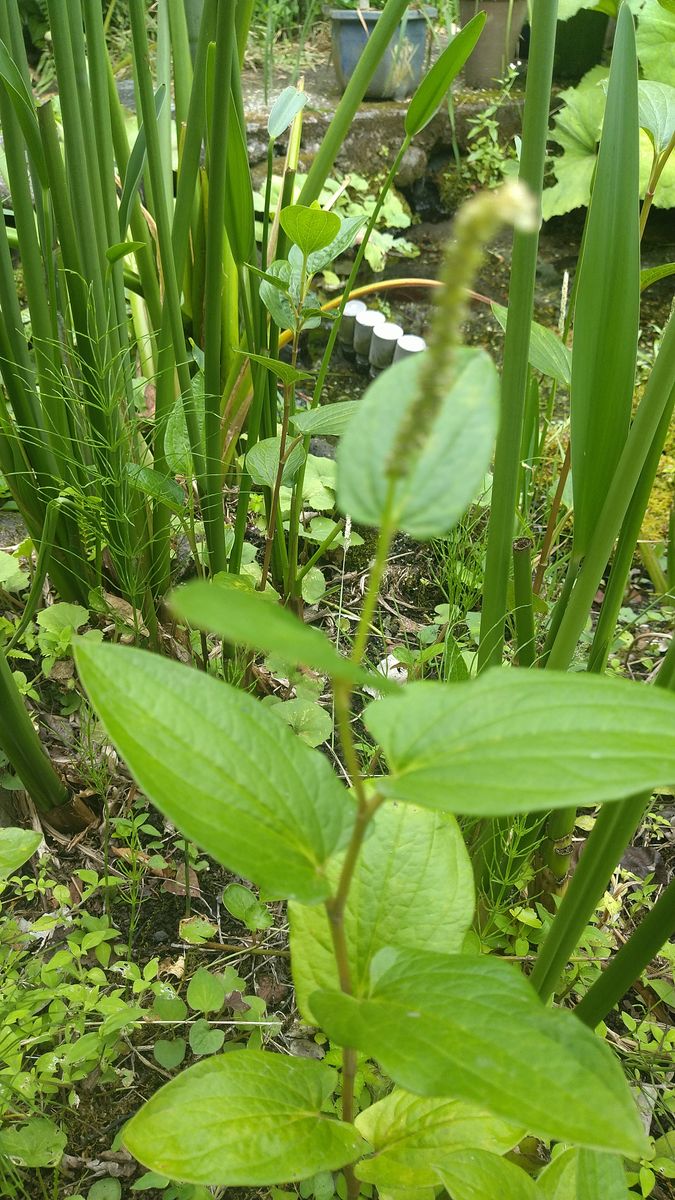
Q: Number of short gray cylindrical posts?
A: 4